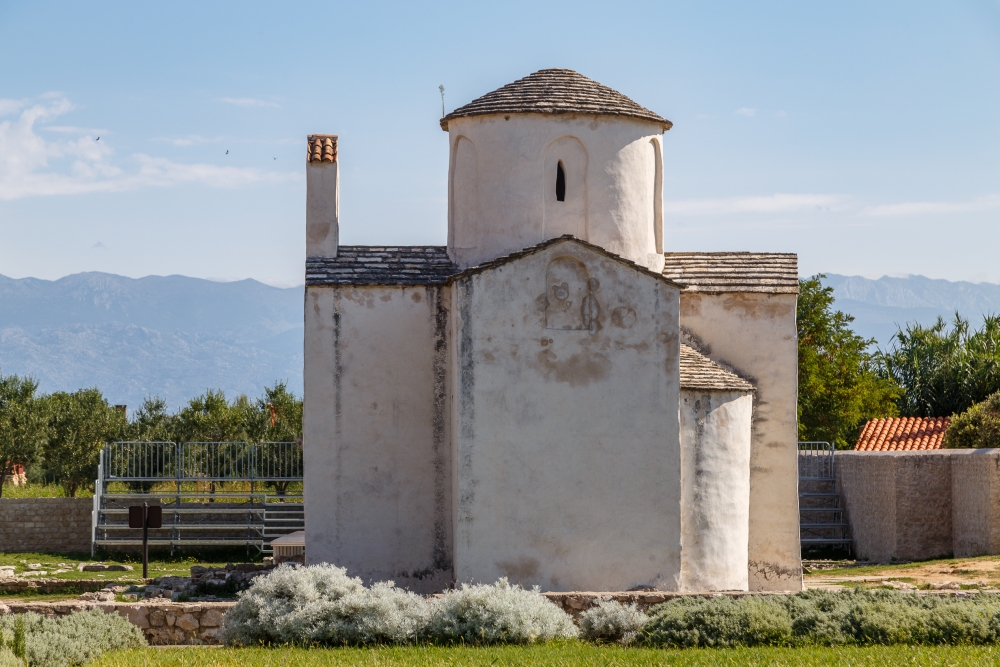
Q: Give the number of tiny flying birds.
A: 3